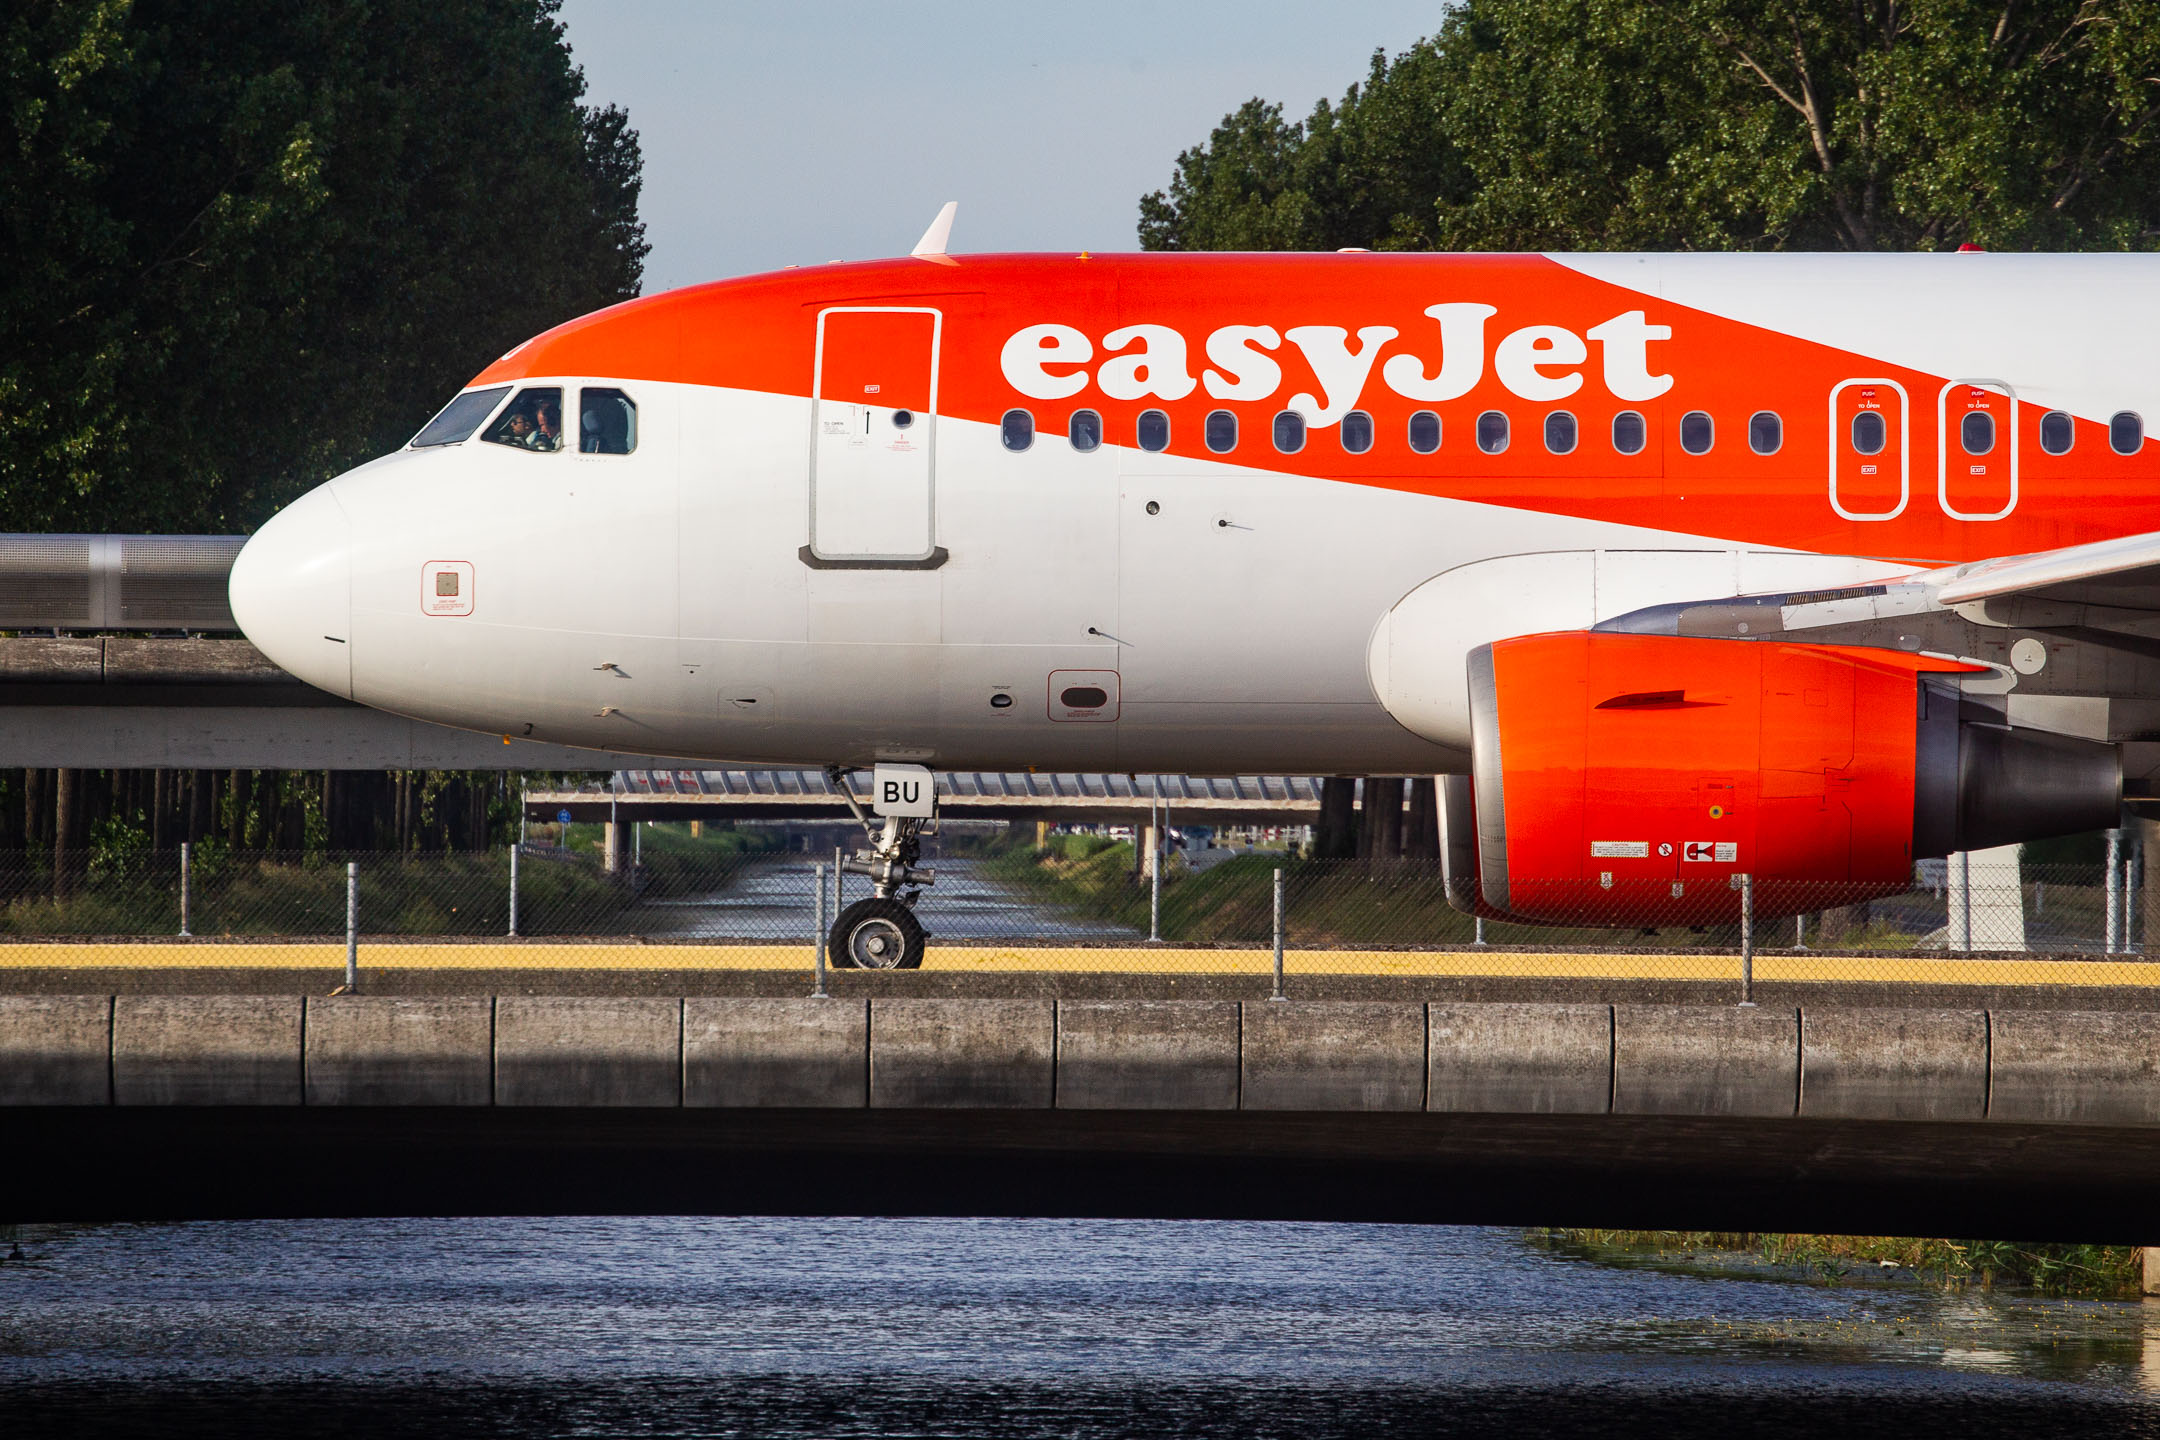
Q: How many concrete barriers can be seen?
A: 12